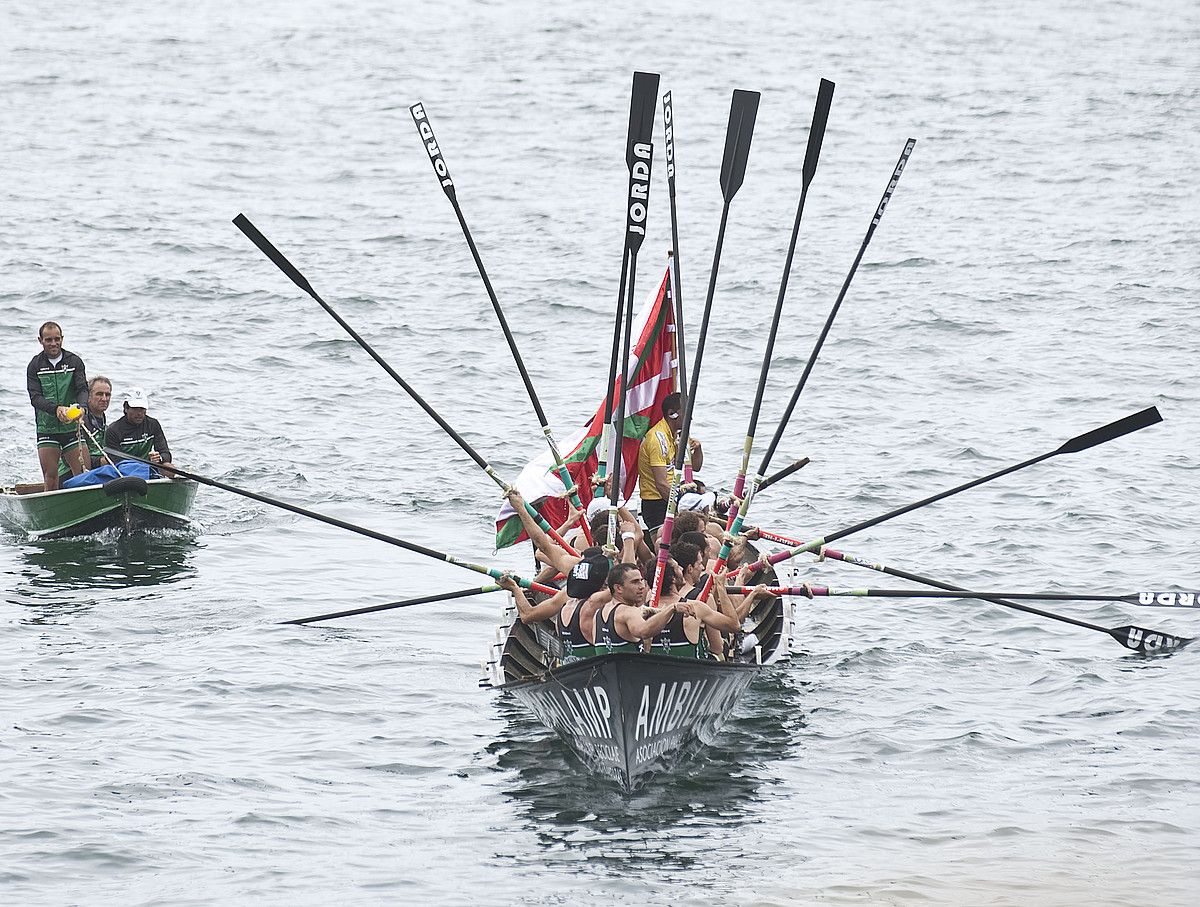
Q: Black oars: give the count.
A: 13